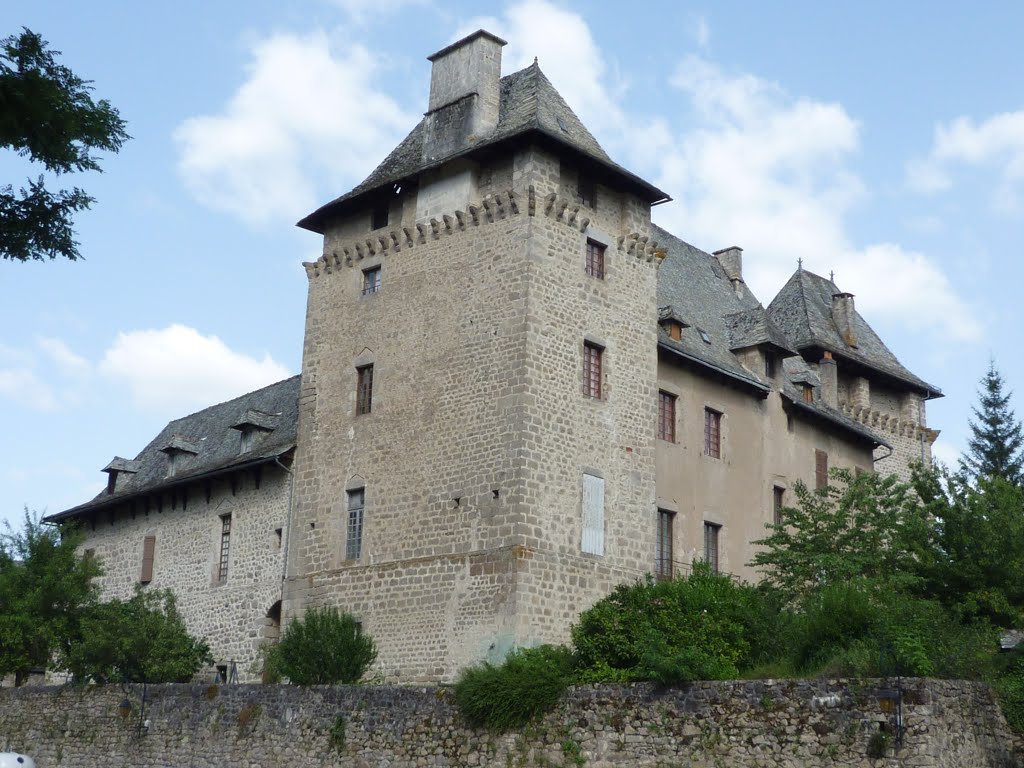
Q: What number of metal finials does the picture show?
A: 3